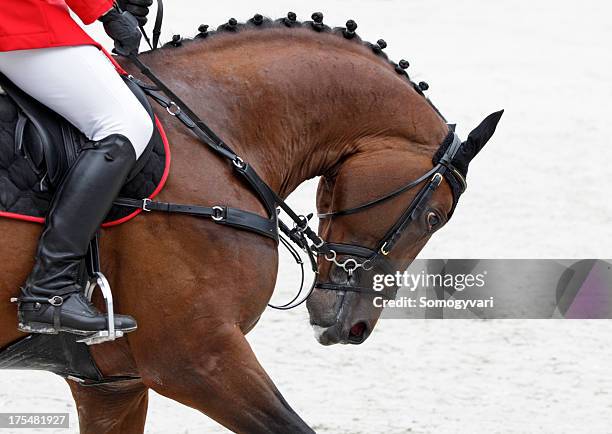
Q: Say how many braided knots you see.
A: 10